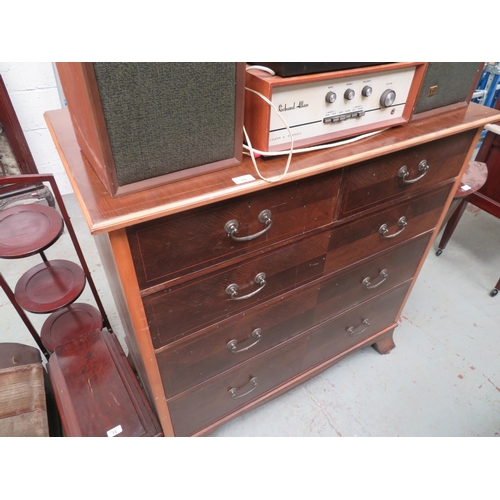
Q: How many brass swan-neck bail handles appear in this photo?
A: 8